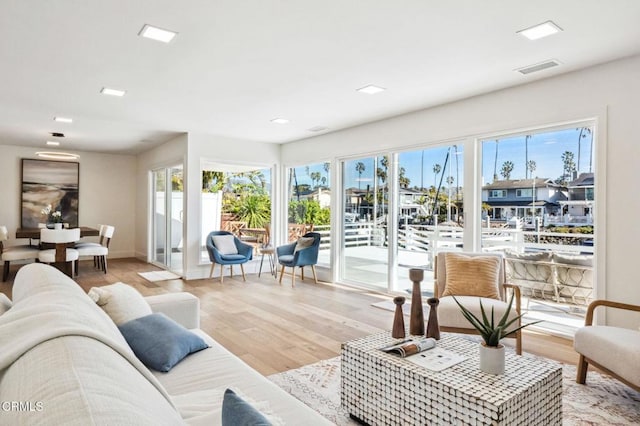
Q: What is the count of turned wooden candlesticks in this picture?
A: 3